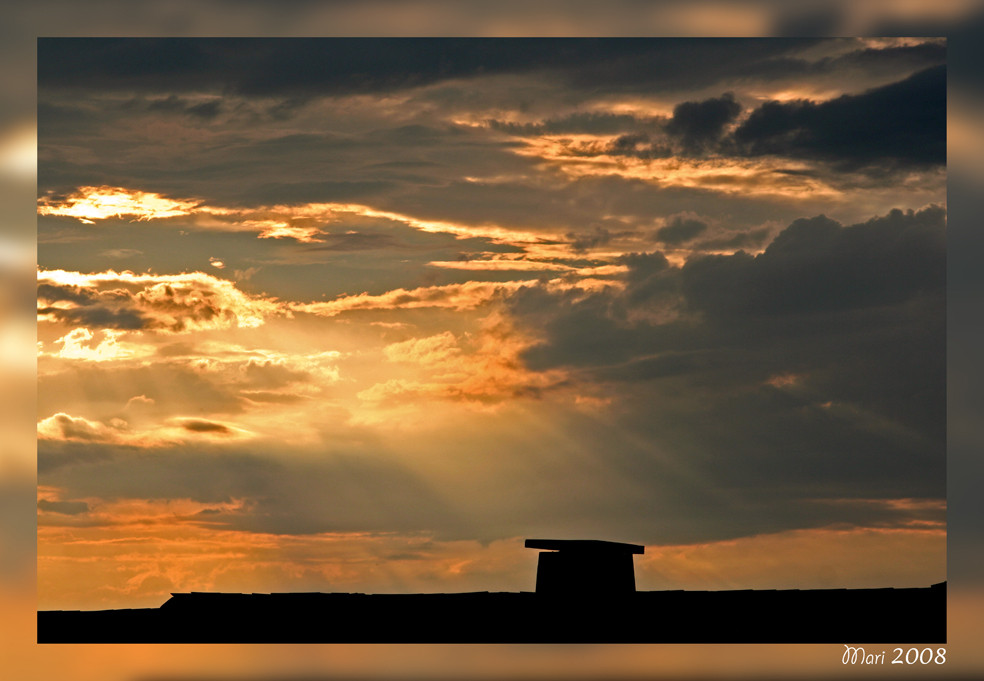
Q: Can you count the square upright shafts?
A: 1